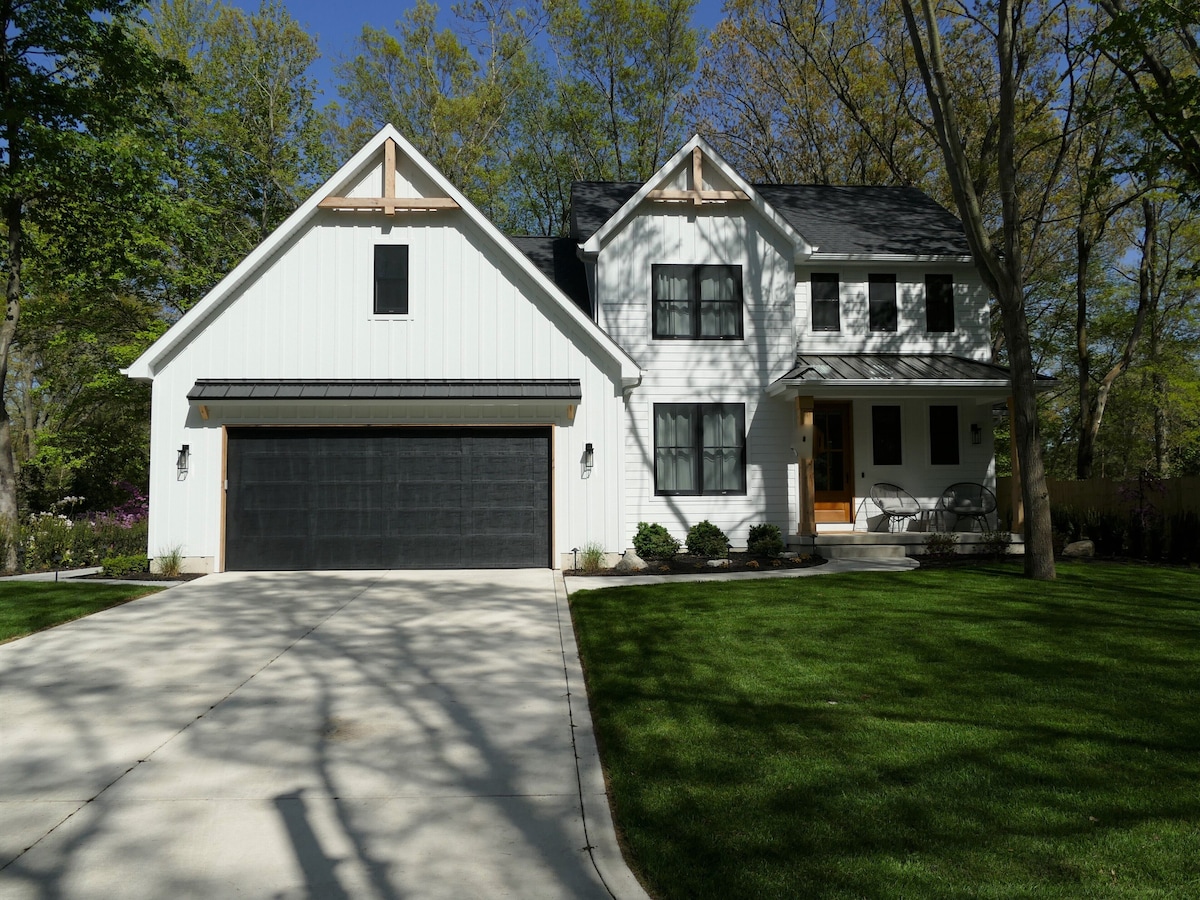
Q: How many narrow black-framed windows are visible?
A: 6